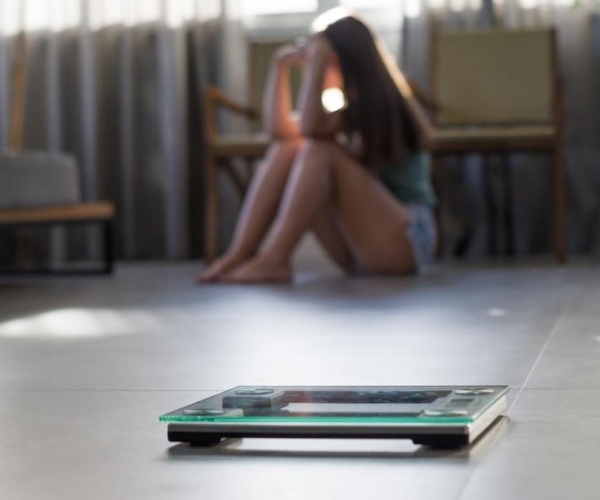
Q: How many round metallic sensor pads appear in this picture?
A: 4